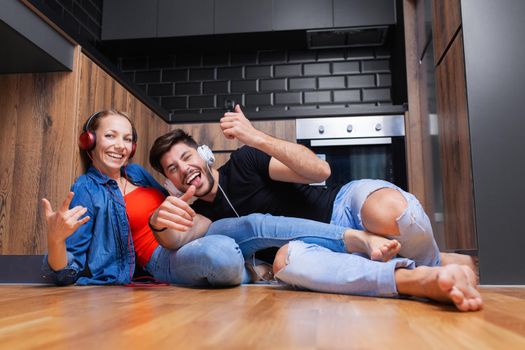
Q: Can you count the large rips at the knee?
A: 2